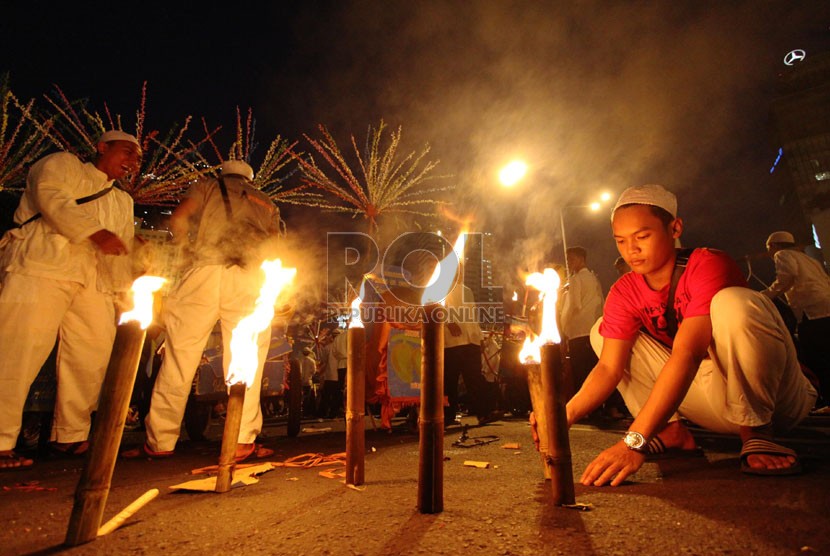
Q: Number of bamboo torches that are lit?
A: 6